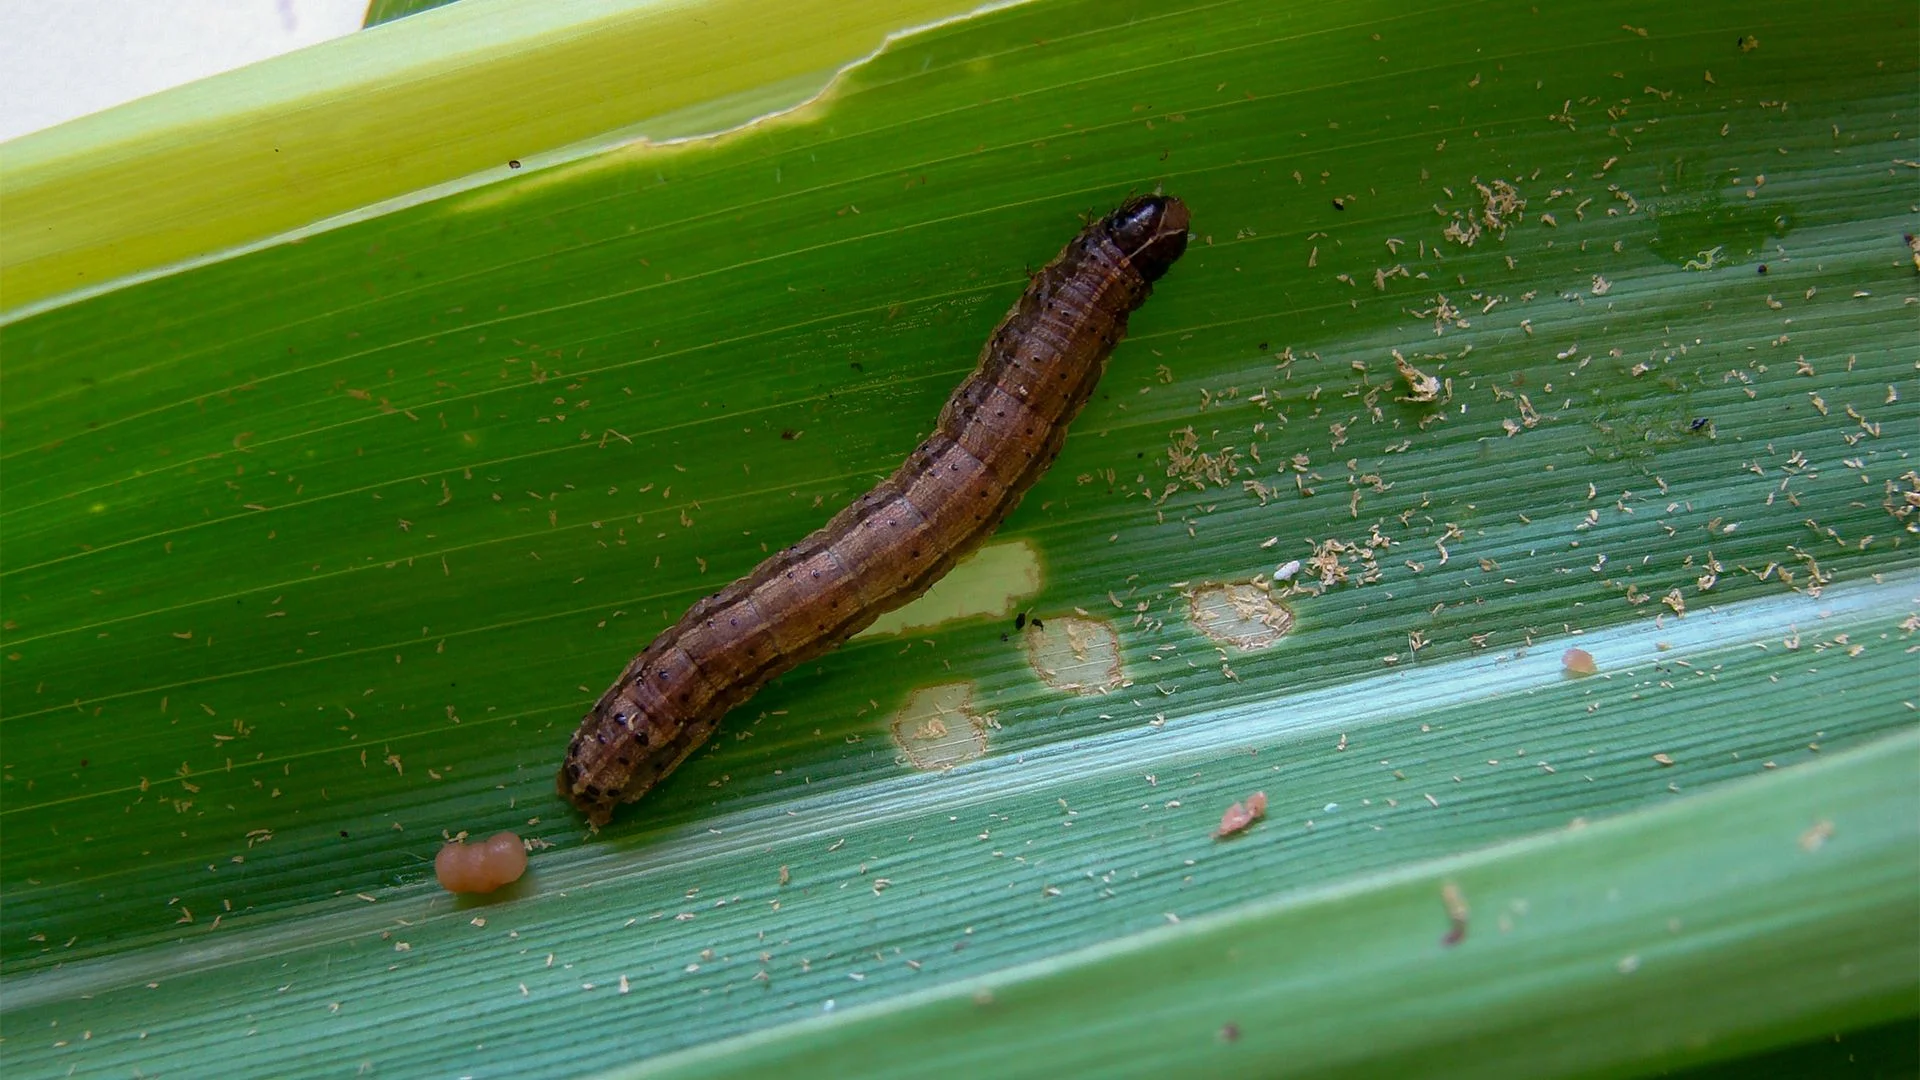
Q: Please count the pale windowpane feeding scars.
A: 4